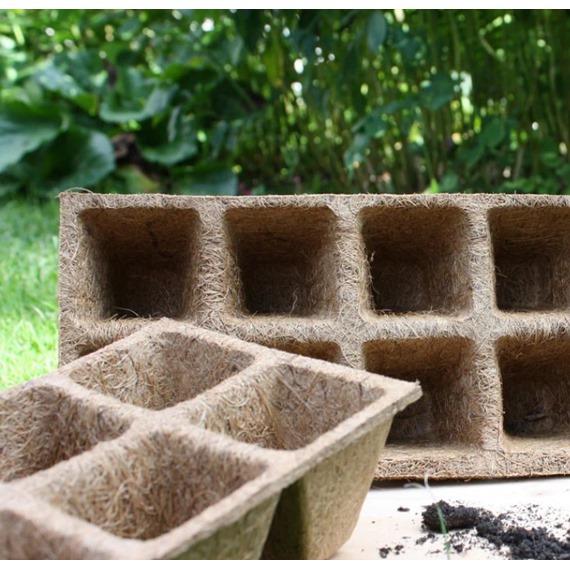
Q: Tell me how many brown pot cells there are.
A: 13